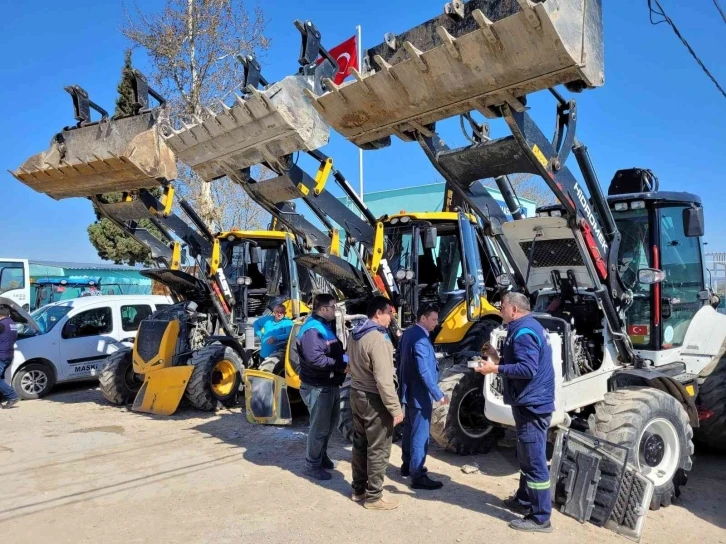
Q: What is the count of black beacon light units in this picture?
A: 0